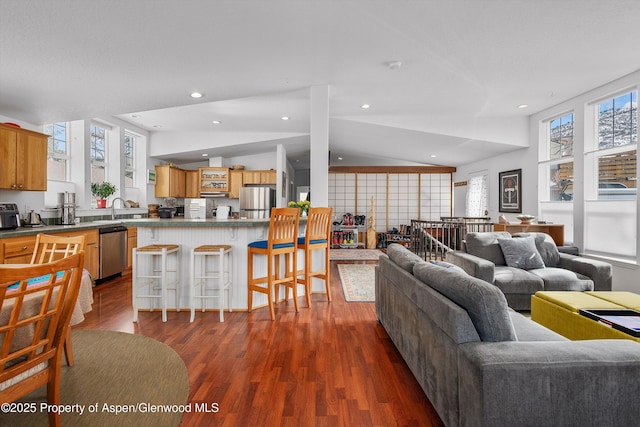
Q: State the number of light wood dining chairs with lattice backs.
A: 2